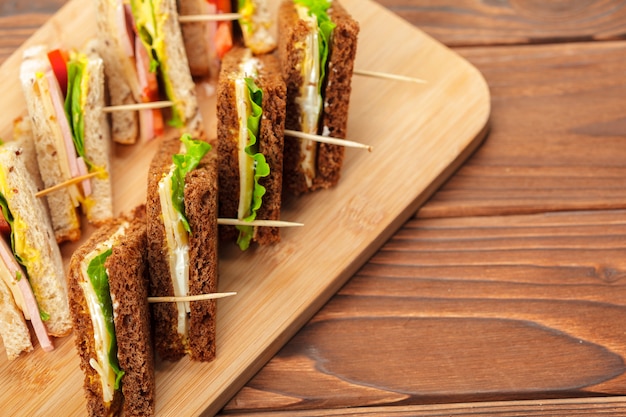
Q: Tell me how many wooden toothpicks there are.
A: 7